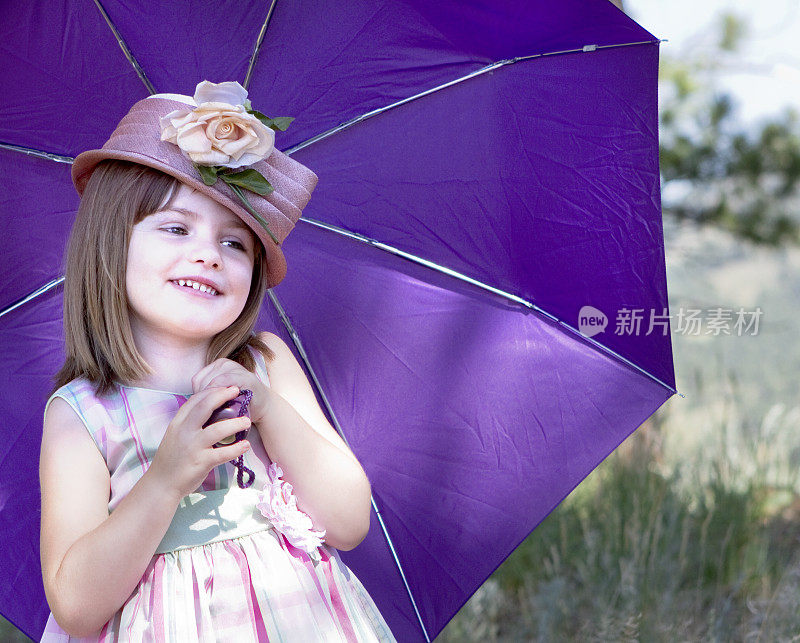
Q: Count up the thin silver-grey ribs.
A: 7